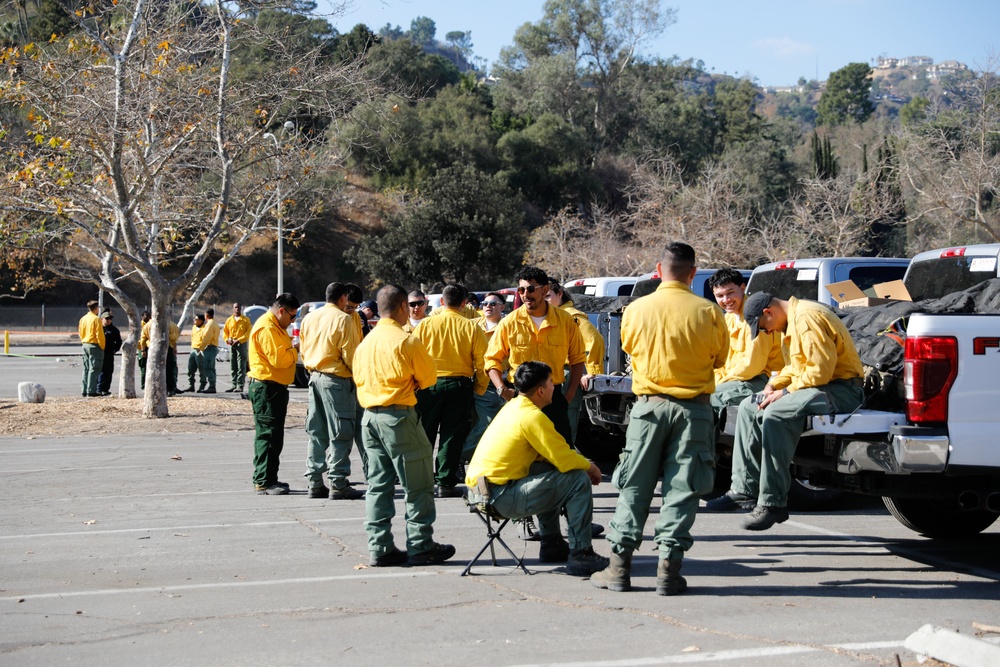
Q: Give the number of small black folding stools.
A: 1